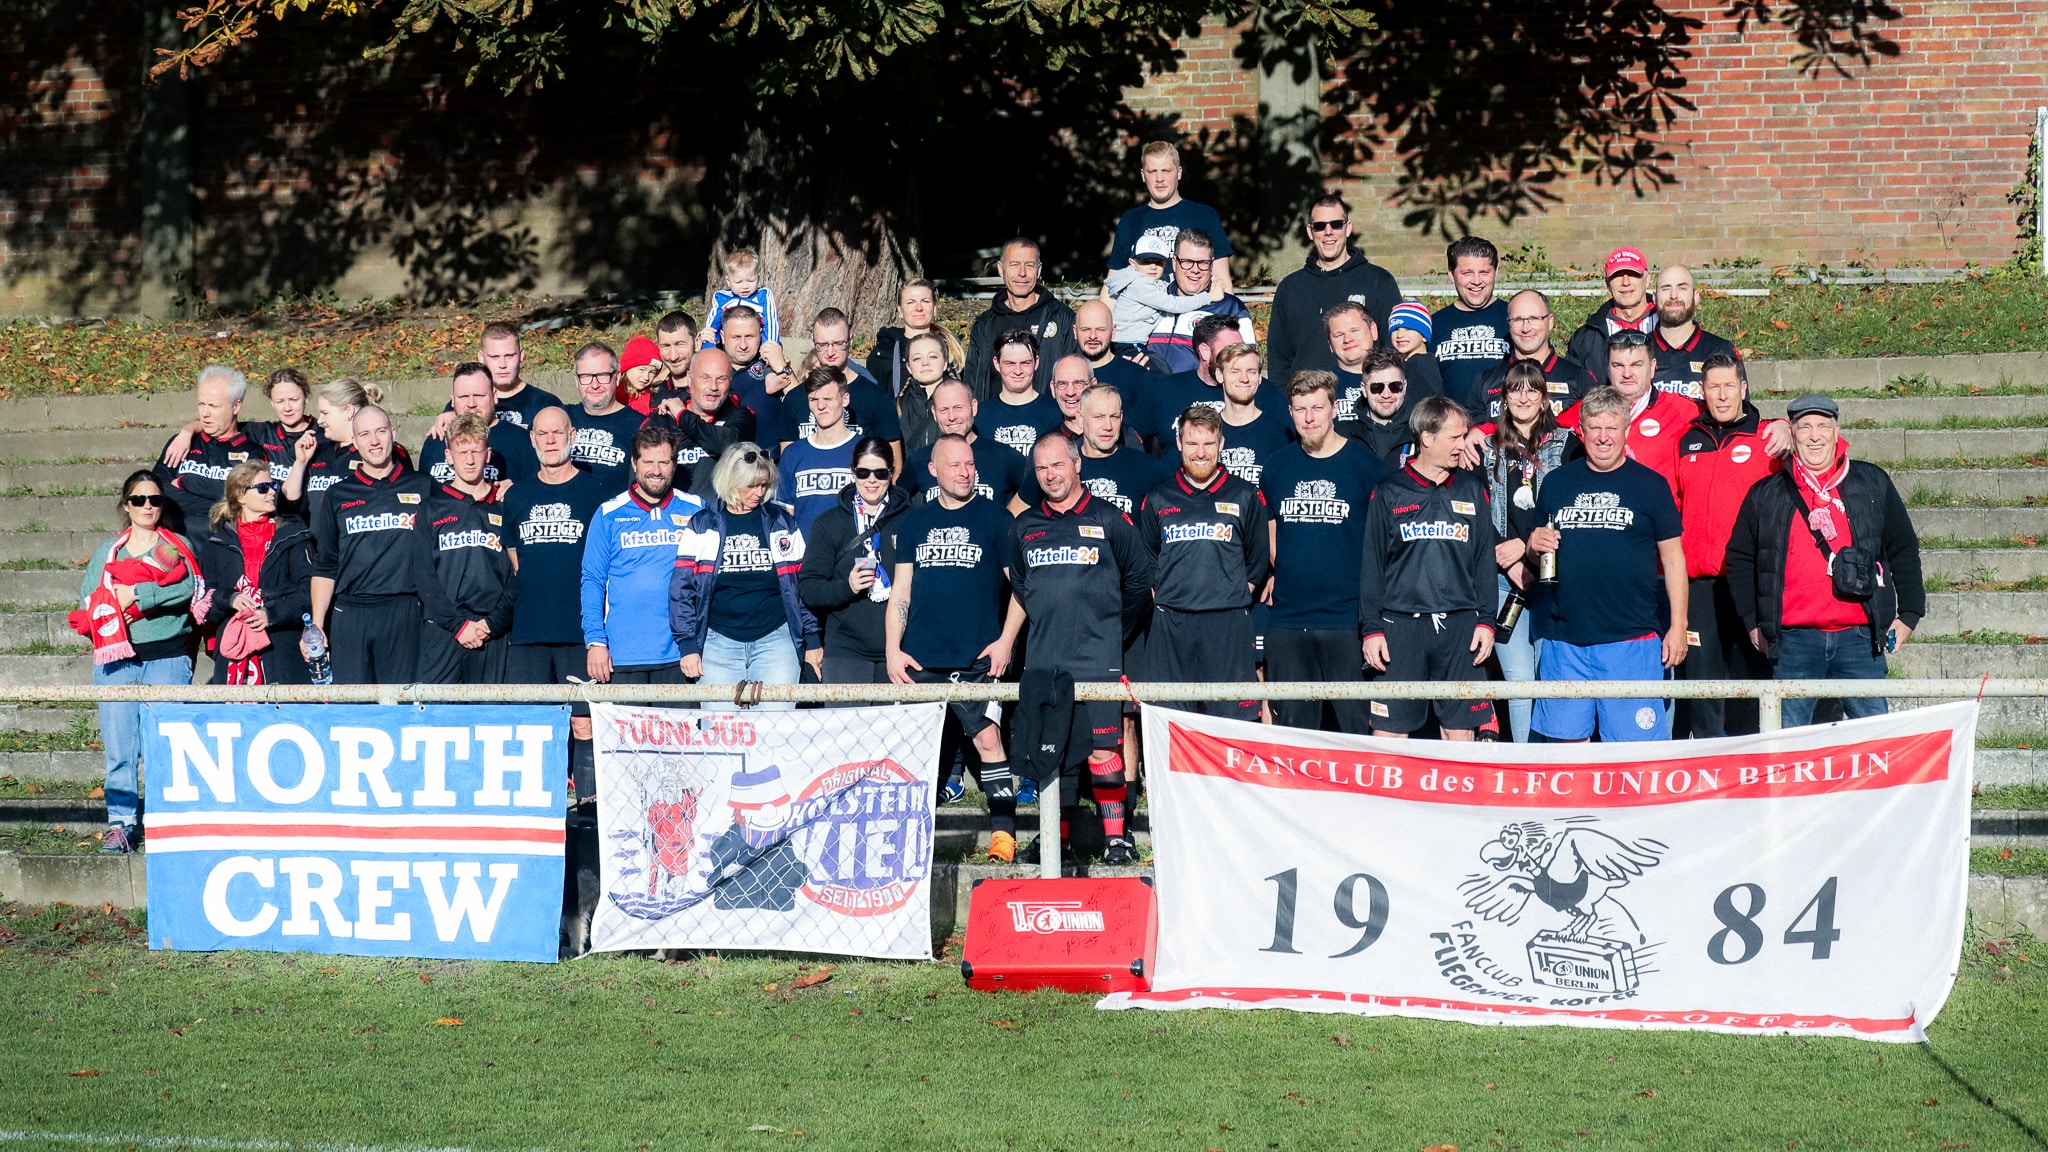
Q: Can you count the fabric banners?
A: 3